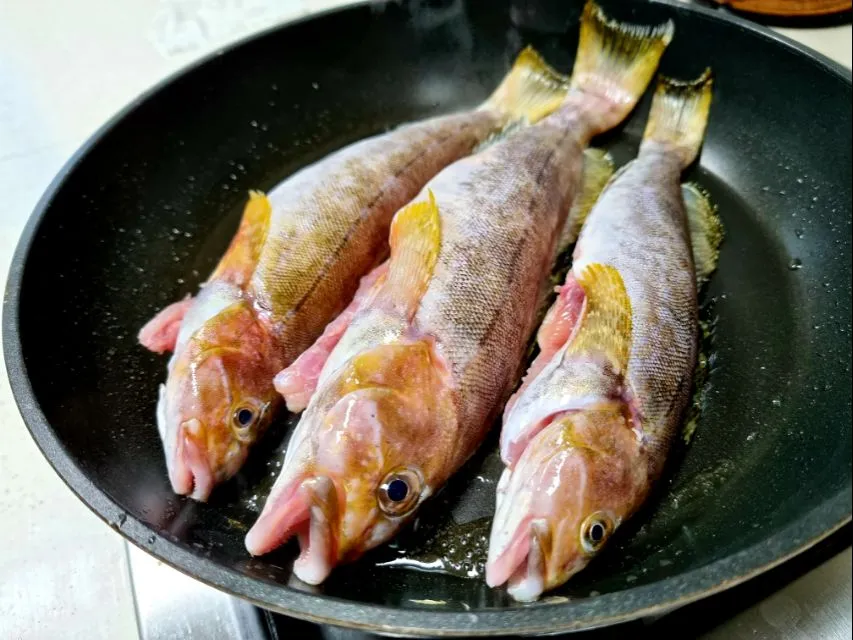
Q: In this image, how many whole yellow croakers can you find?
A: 3